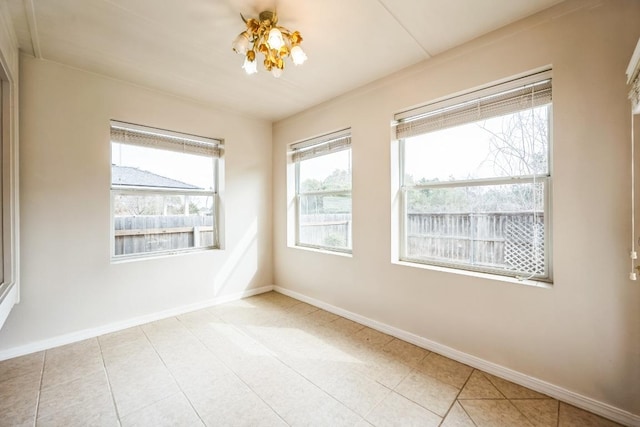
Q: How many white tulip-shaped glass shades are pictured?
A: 5